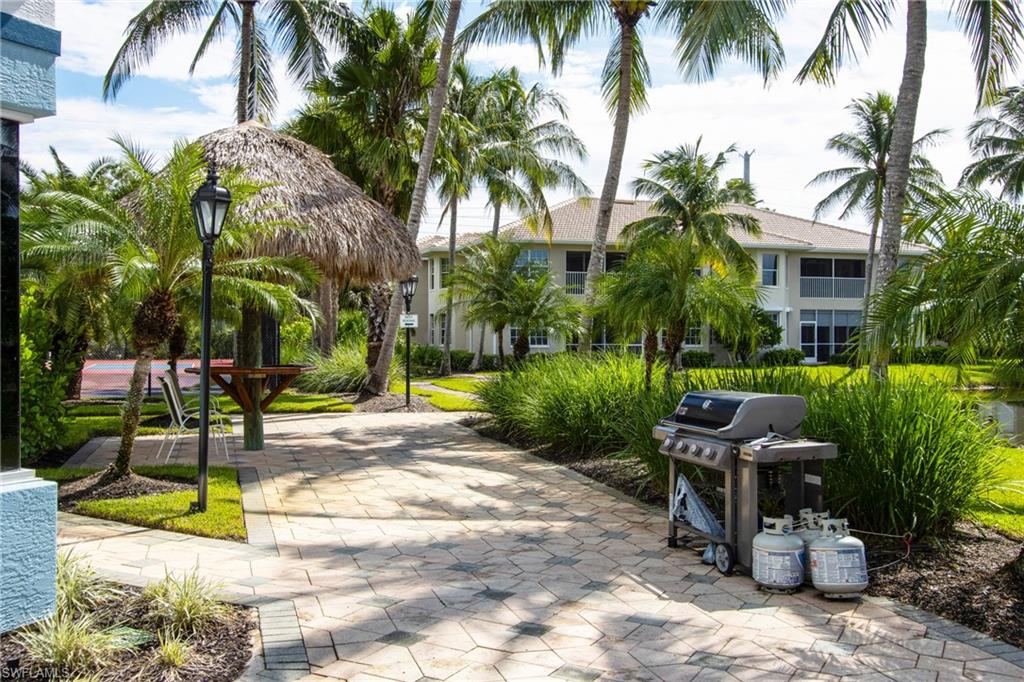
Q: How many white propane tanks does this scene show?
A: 3